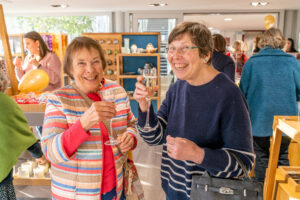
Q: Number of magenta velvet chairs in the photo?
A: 0